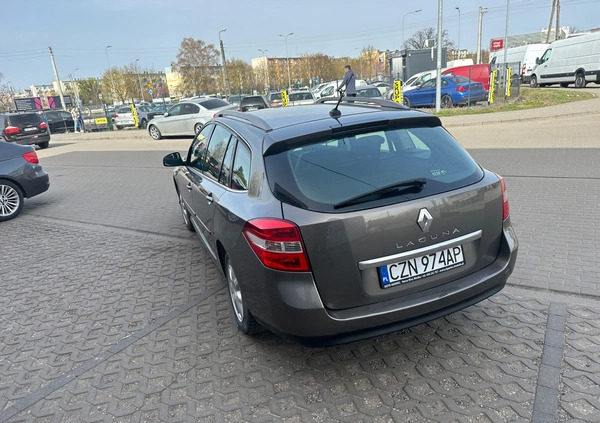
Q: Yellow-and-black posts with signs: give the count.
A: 5